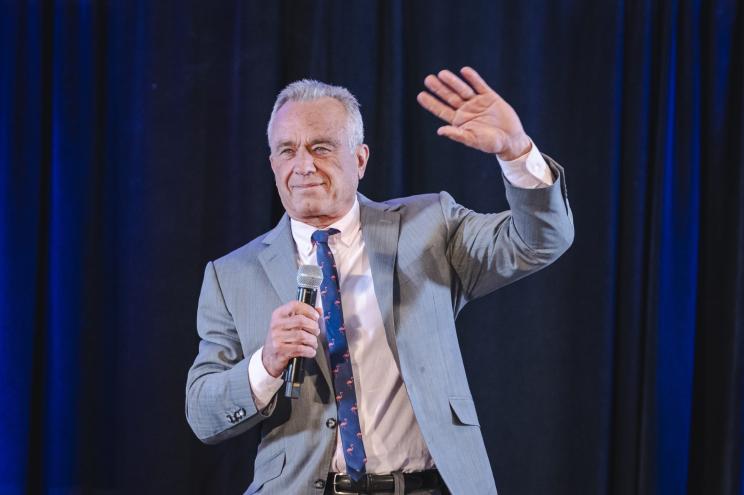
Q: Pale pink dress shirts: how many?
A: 1